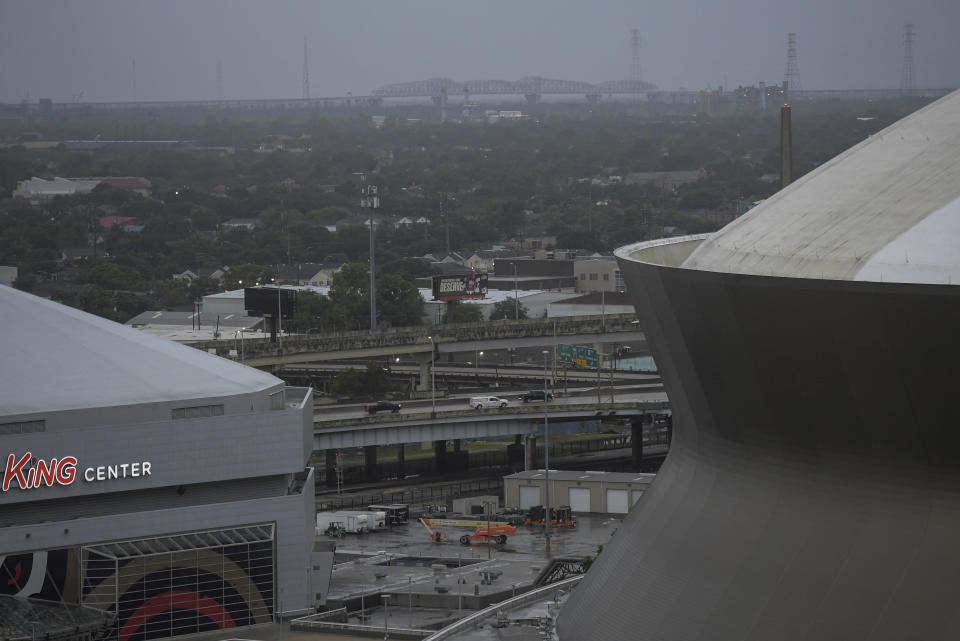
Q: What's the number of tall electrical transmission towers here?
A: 3